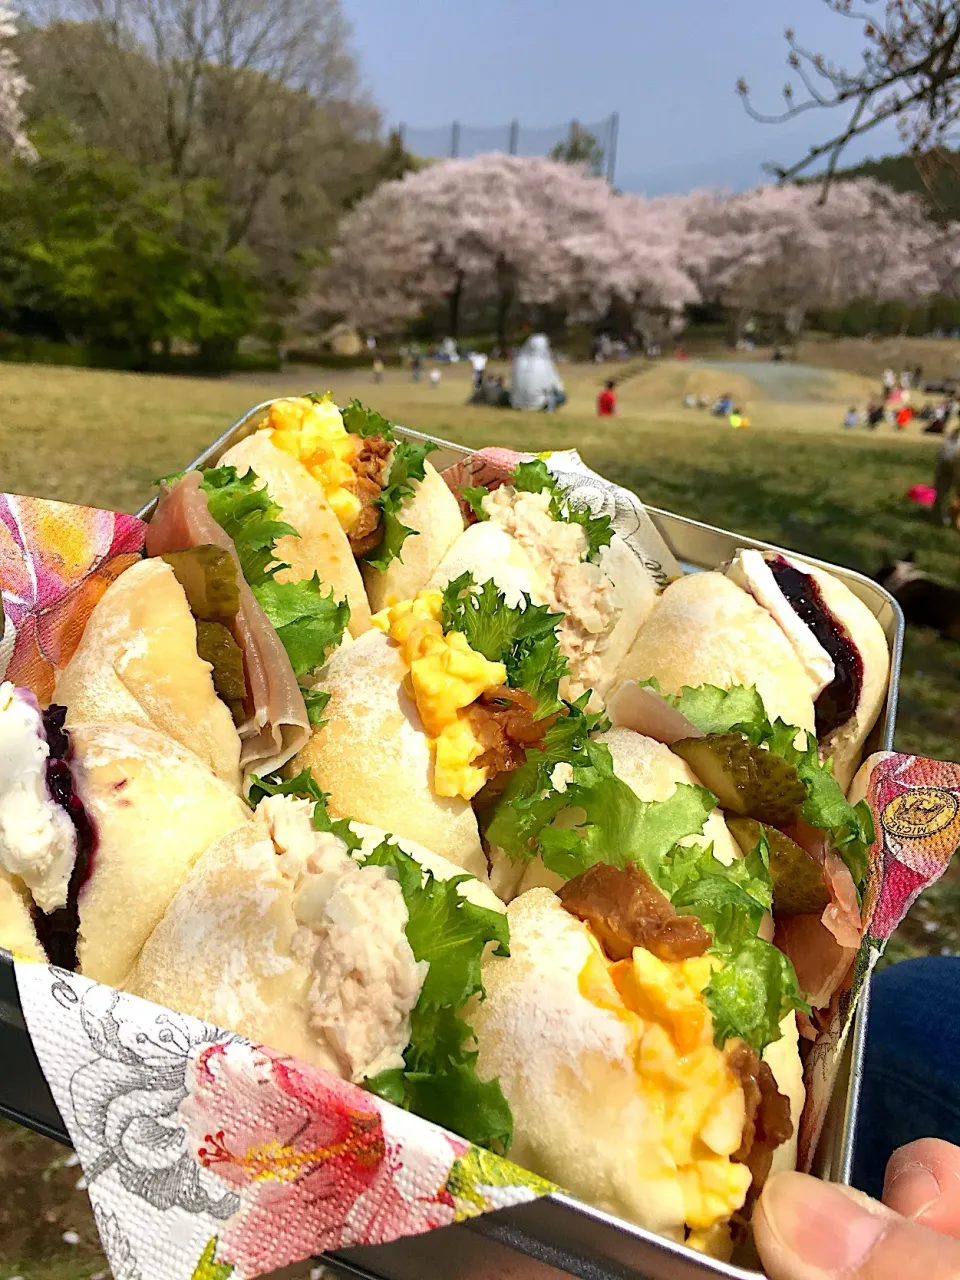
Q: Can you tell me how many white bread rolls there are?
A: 9